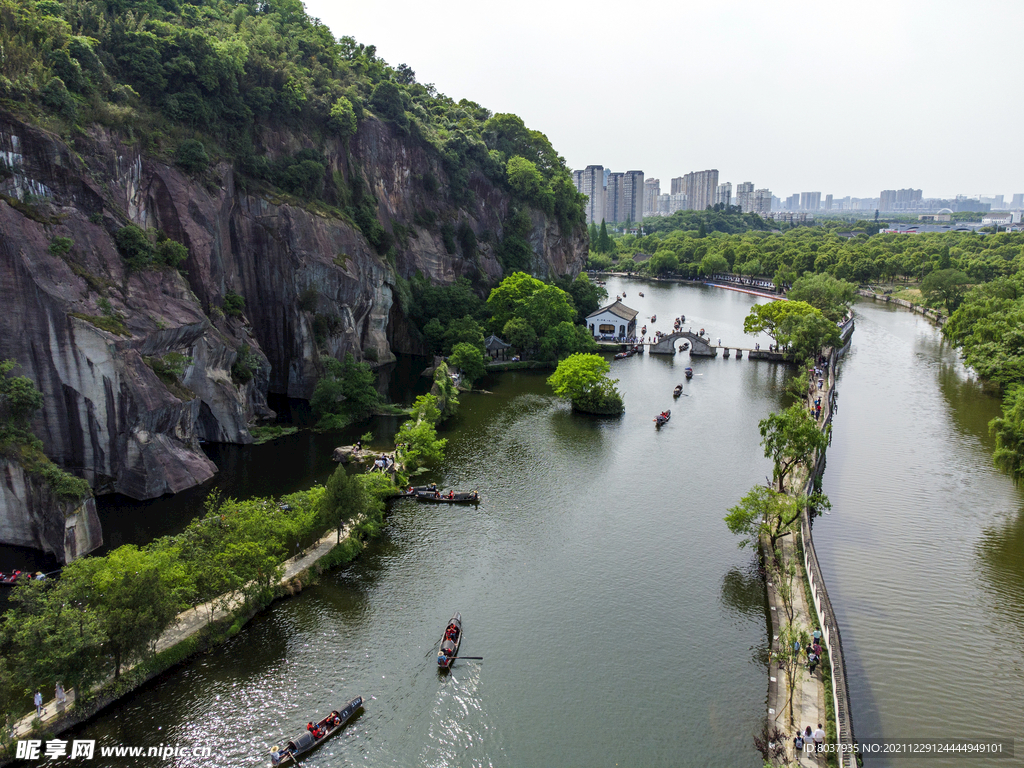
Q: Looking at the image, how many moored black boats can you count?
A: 2